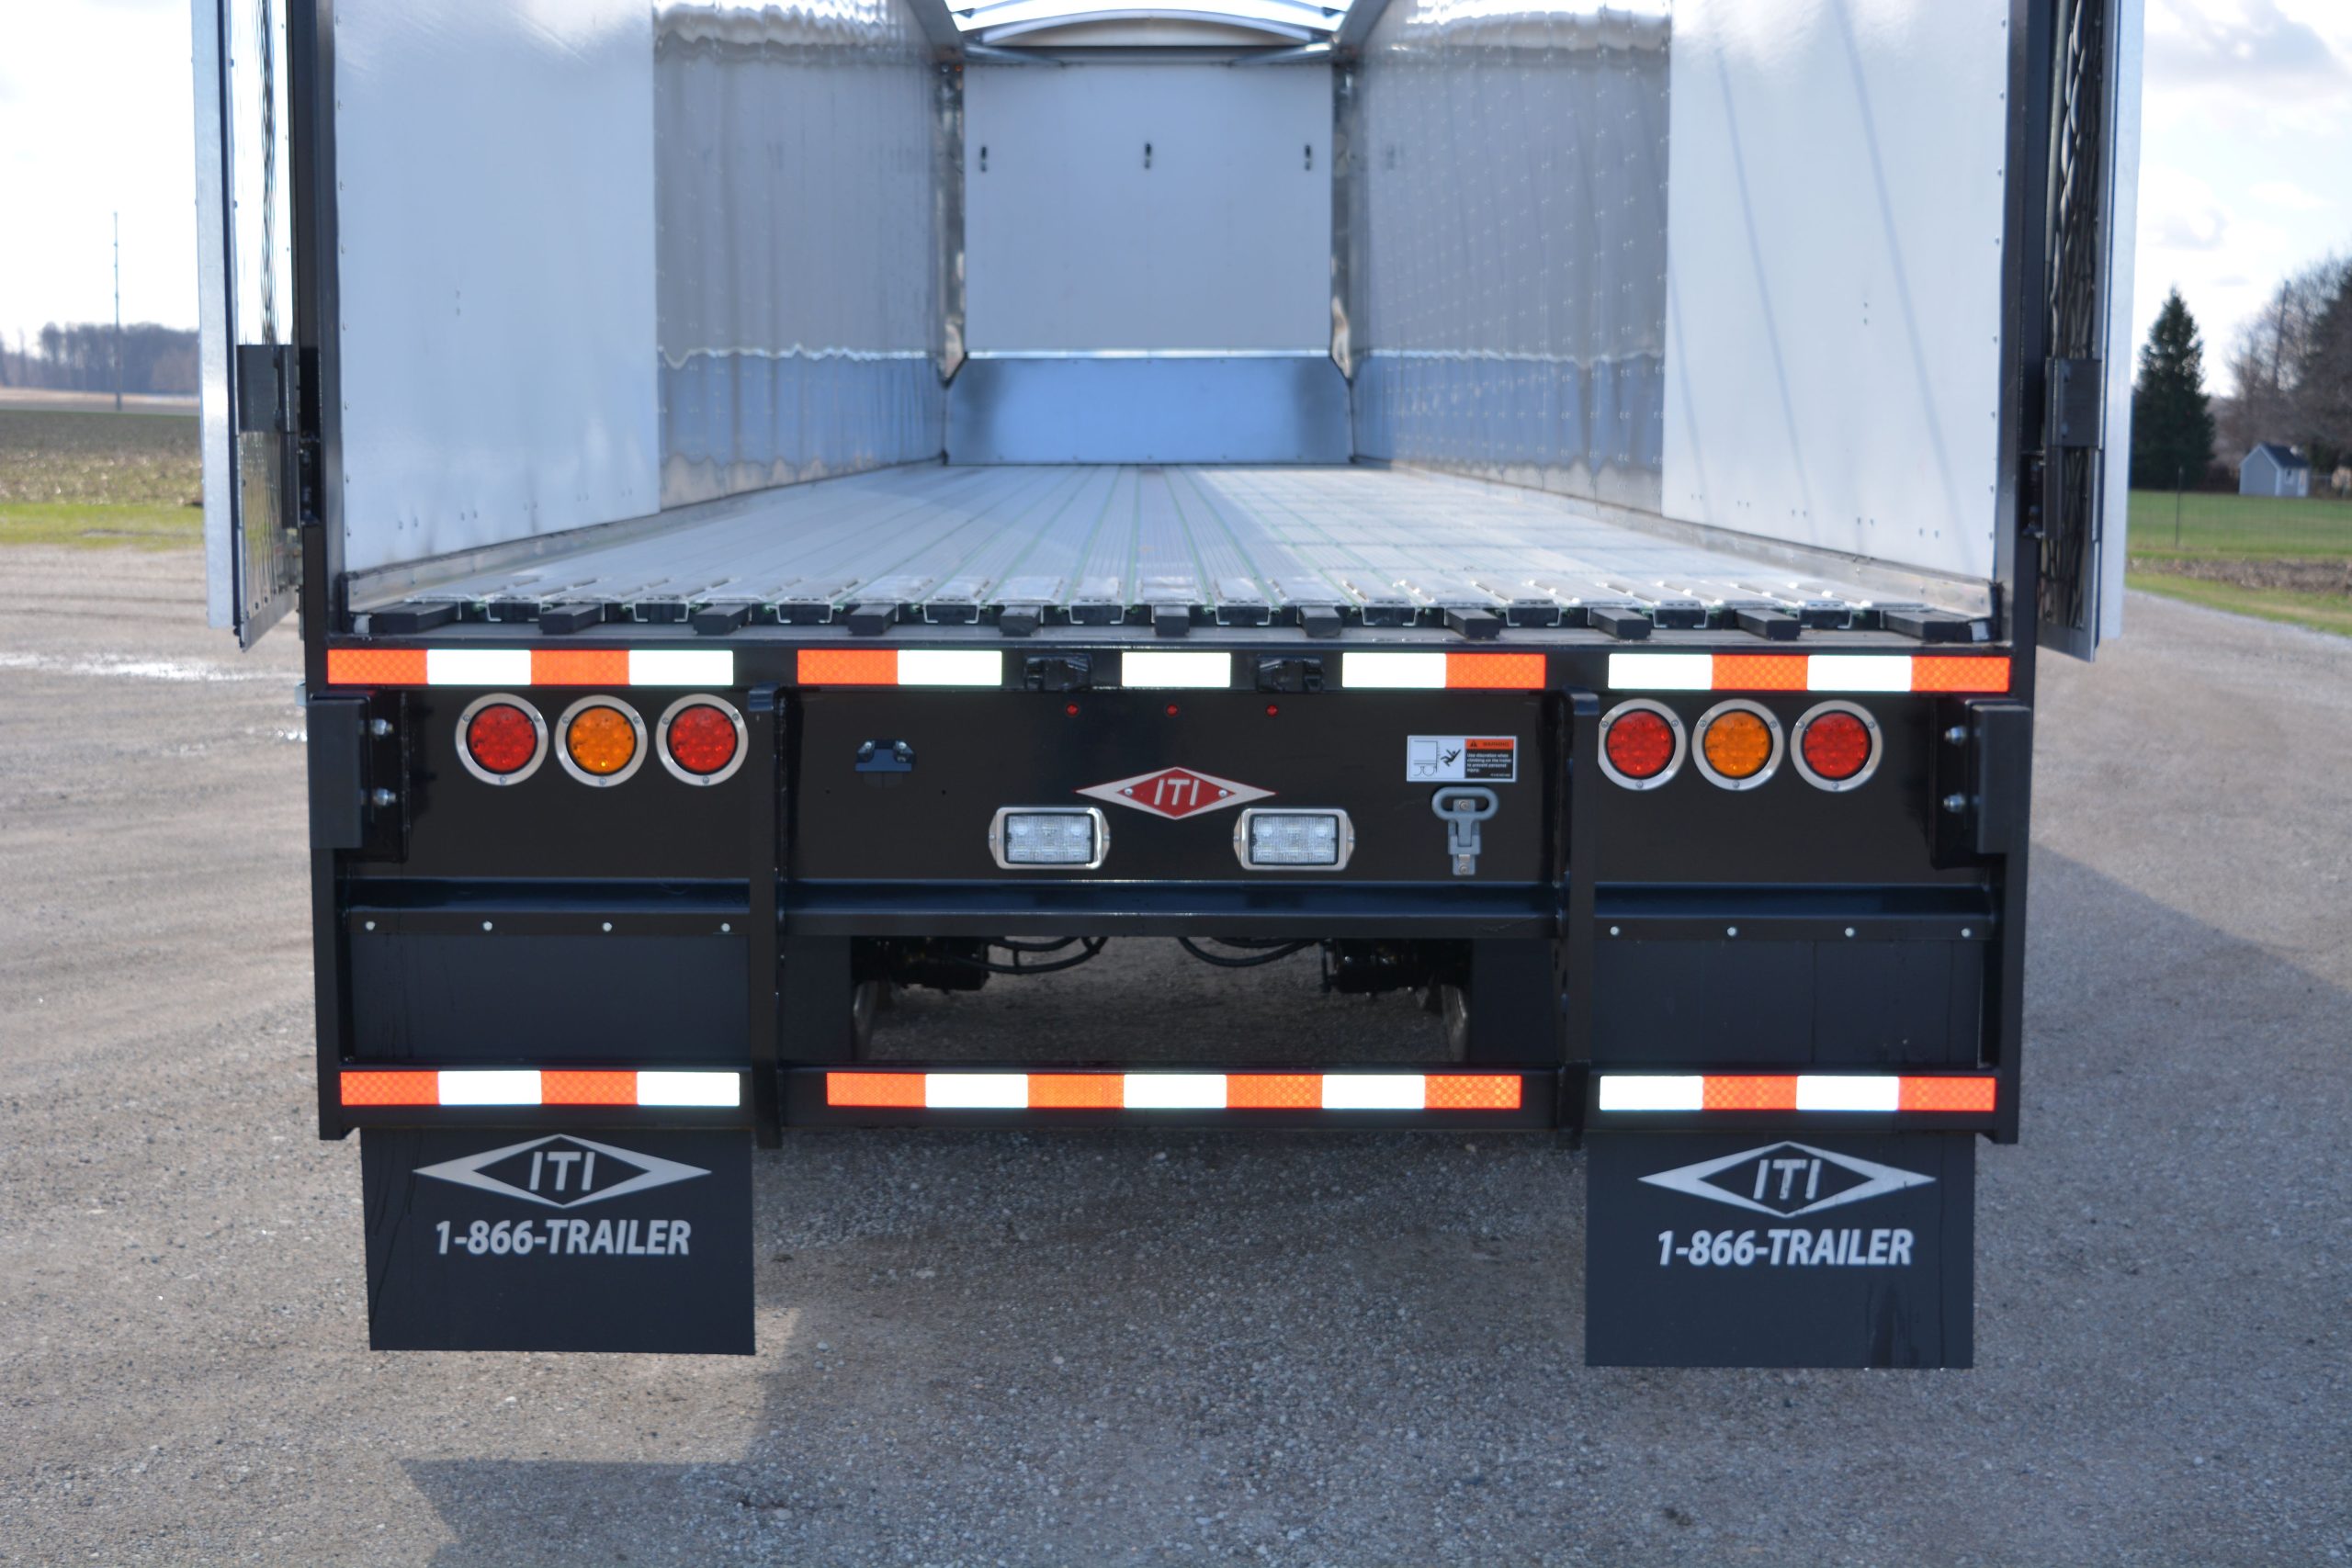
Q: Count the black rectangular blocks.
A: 11